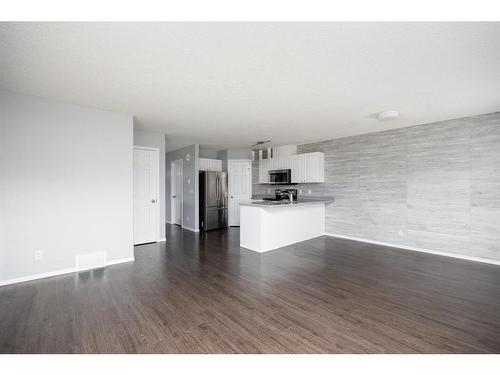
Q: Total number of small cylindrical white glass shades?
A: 3